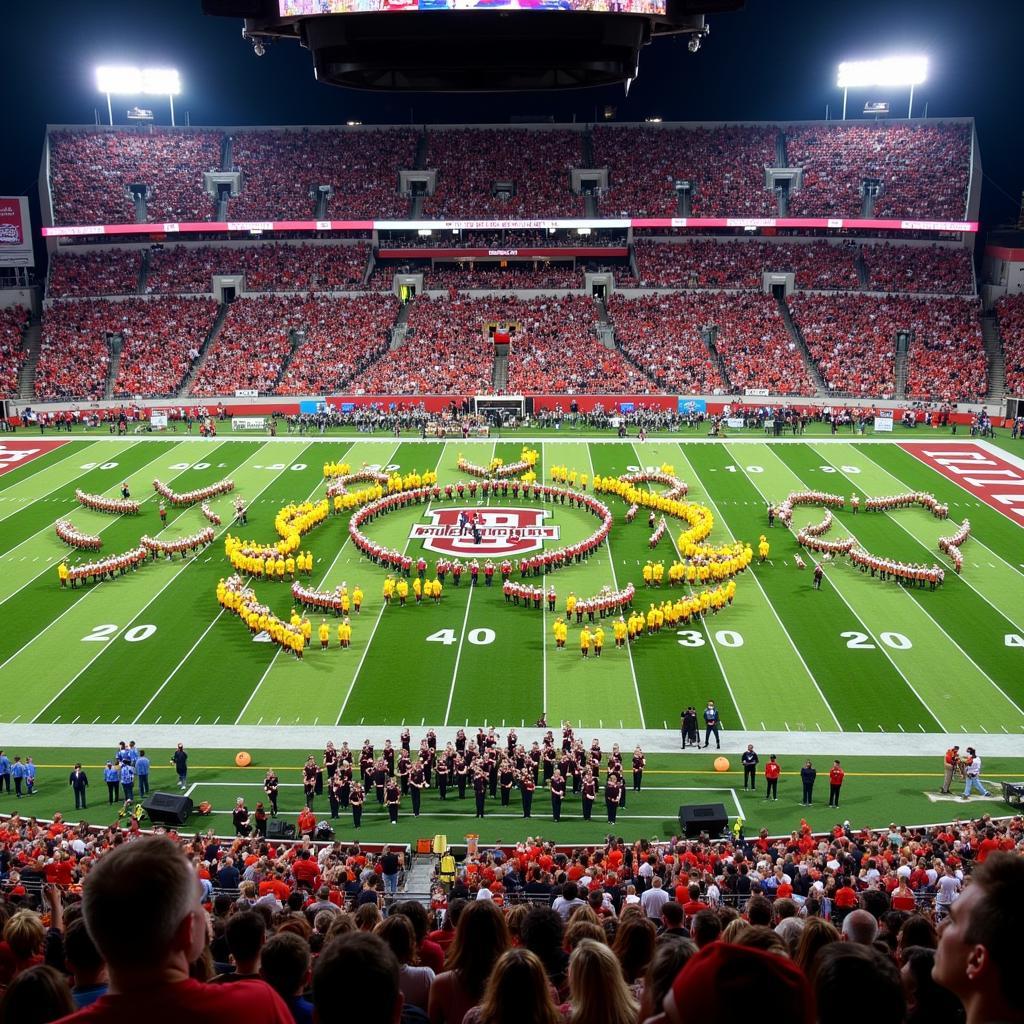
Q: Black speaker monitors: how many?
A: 2